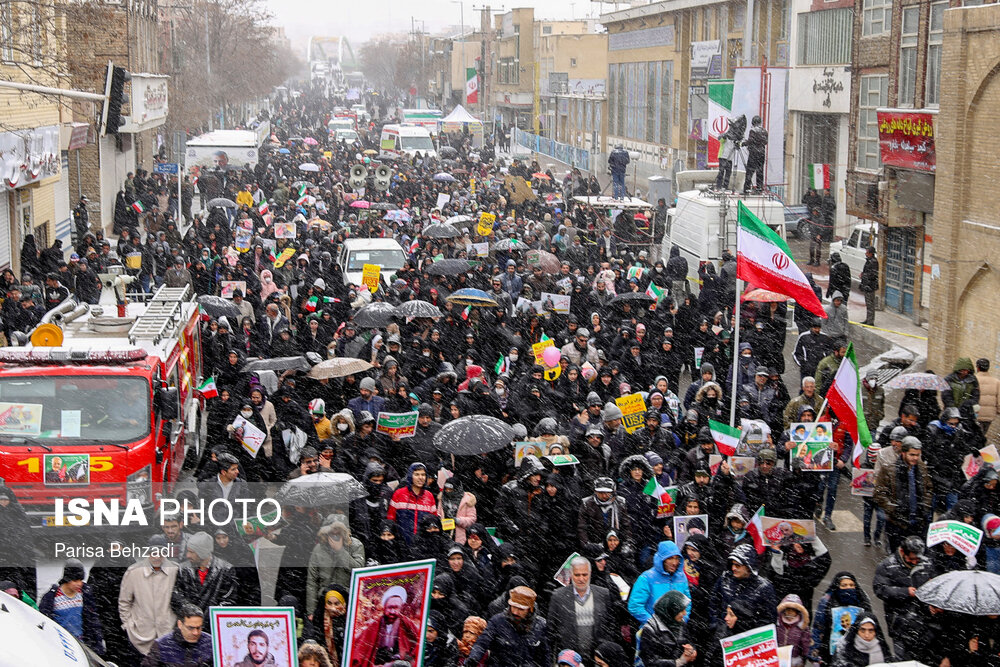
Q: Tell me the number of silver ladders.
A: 1